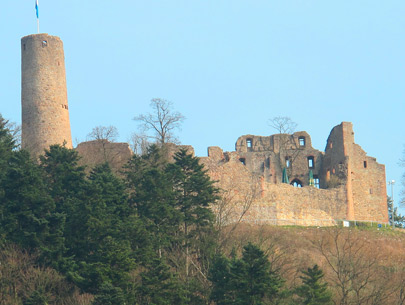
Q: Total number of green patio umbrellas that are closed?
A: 2